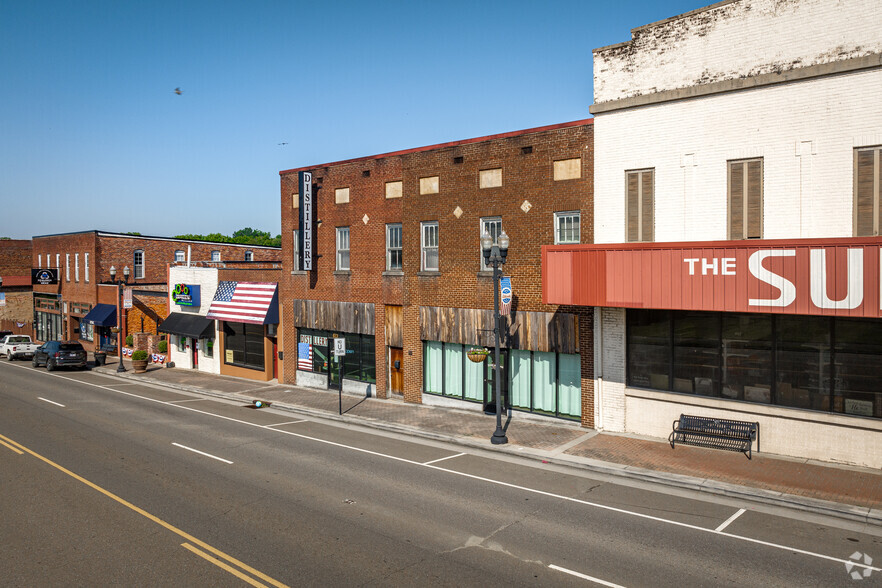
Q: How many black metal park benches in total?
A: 1